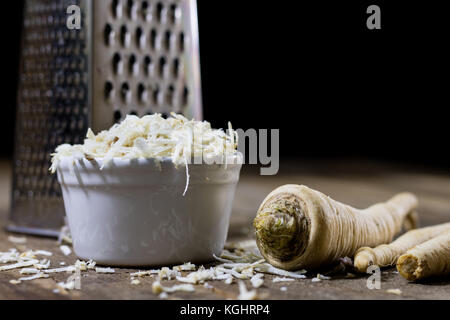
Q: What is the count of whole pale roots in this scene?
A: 3